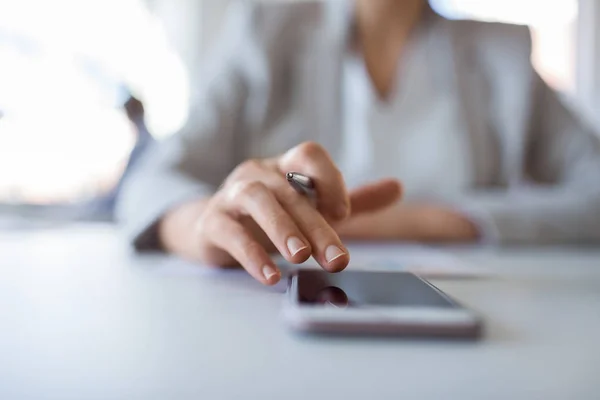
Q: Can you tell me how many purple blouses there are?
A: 0